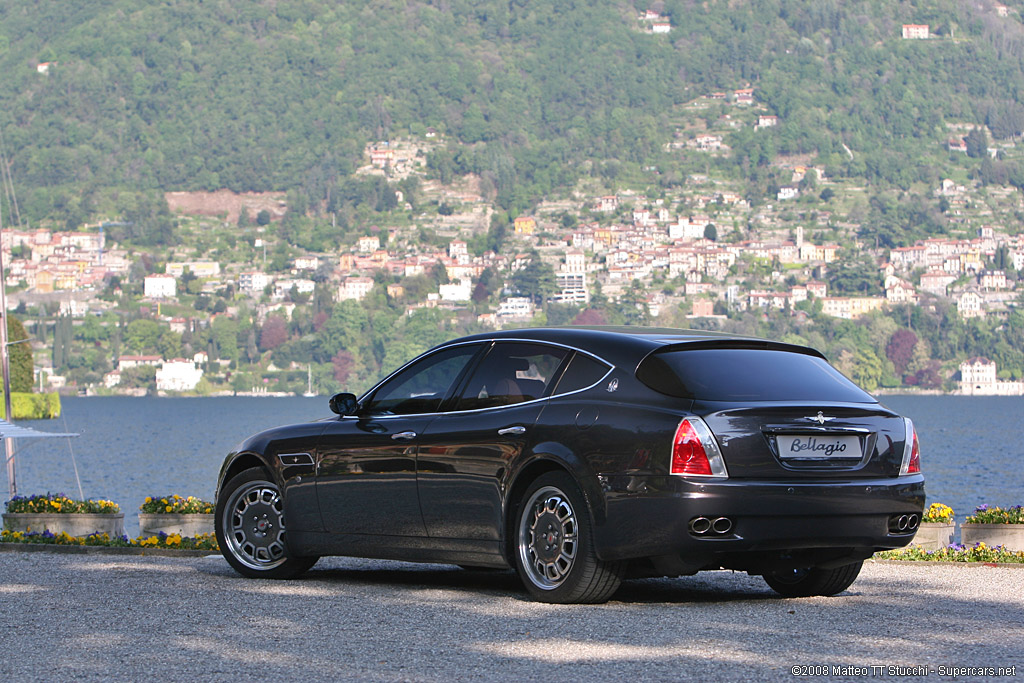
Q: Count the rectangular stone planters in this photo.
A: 4